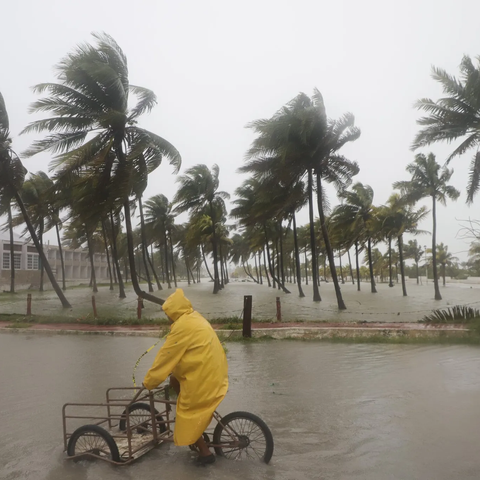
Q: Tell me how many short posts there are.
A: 5